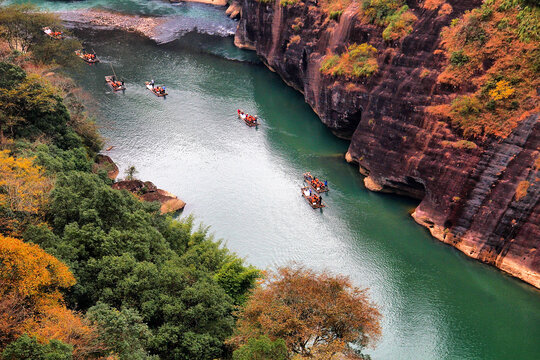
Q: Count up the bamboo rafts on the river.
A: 7